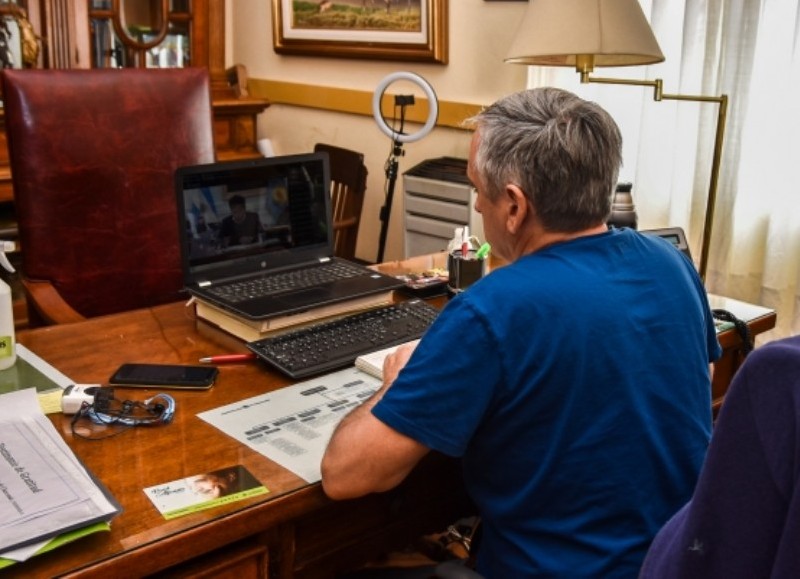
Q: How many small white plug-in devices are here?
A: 1